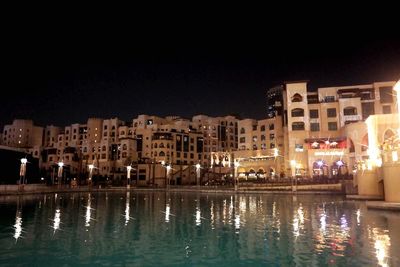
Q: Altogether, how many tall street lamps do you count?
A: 8